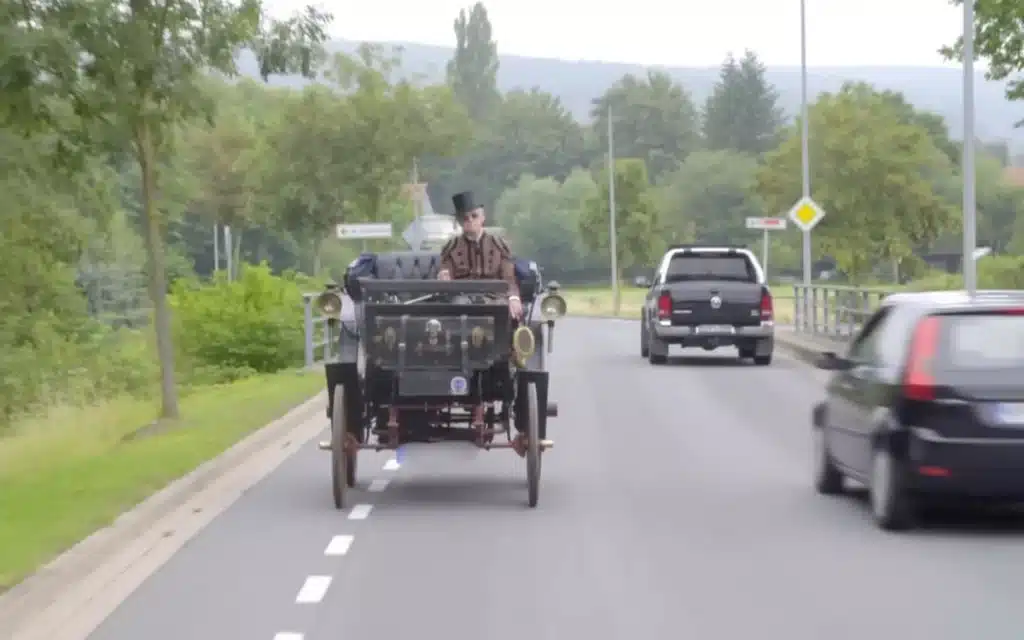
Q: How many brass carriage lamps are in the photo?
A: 2